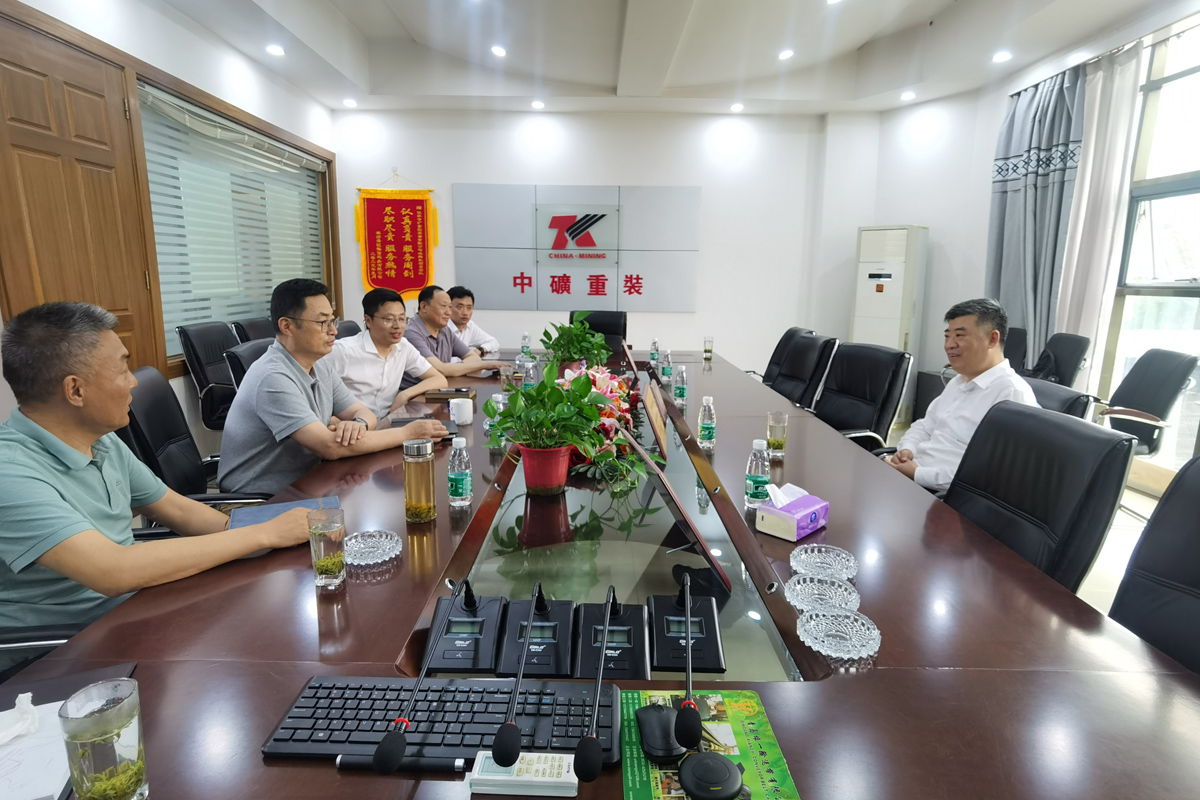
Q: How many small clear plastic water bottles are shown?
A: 9